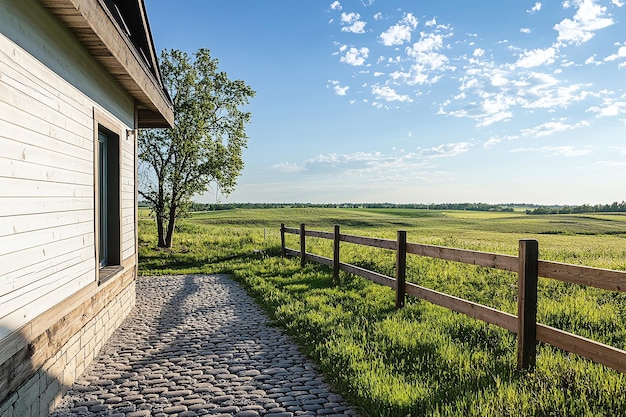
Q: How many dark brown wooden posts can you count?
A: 5